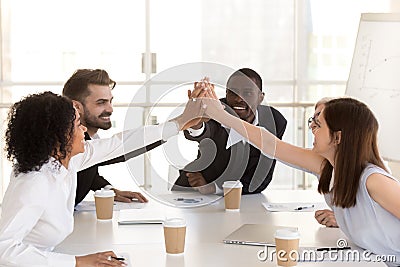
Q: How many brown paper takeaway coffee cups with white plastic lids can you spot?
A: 4